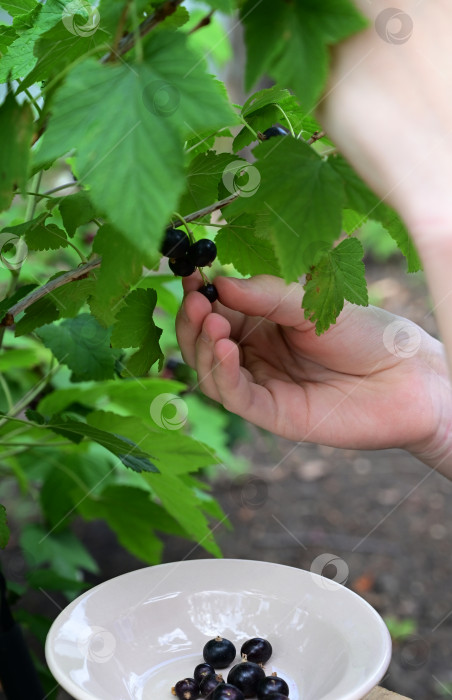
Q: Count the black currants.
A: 14